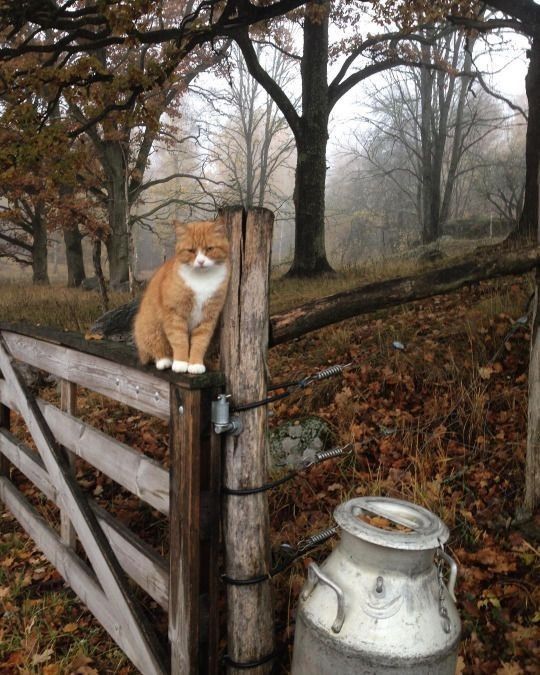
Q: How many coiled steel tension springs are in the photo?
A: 3